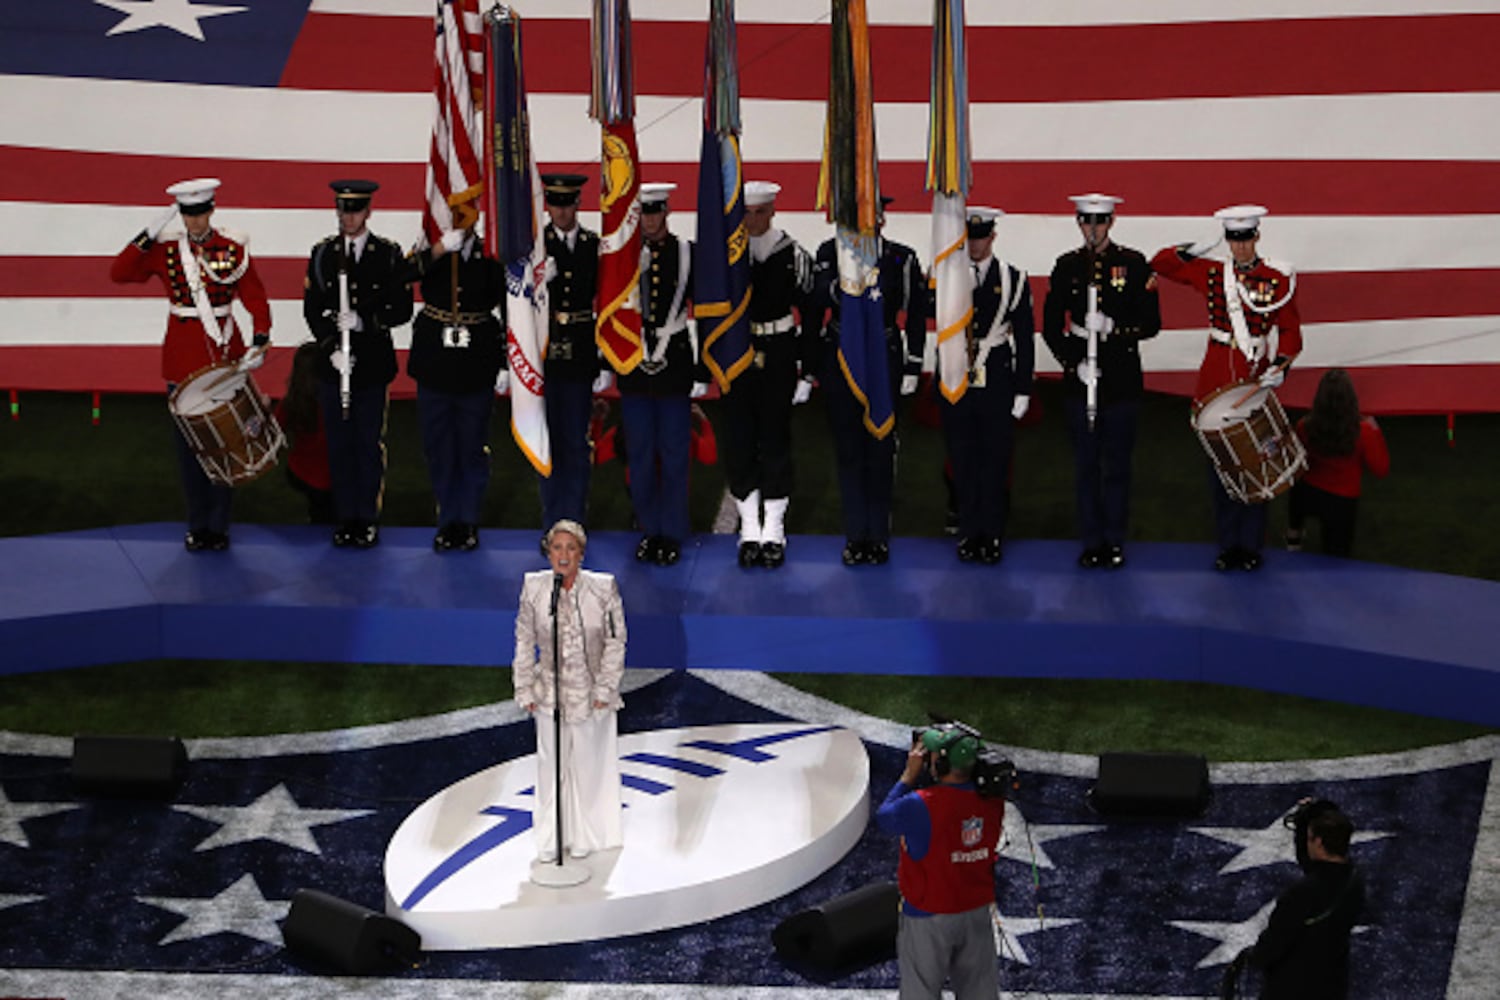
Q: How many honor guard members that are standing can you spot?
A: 10